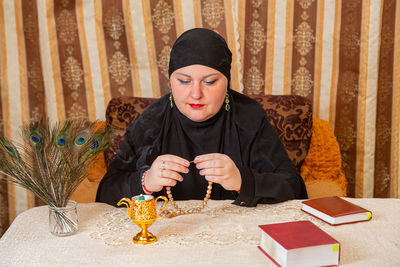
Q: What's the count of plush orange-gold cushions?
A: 2